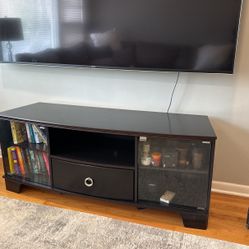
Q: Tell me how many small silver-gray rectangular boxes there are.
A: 1